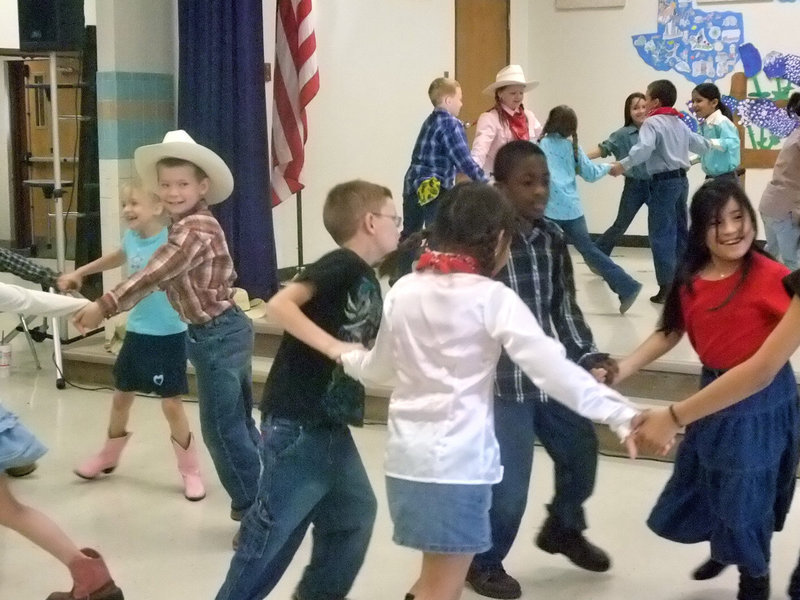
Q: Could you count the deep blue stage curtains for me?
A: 1